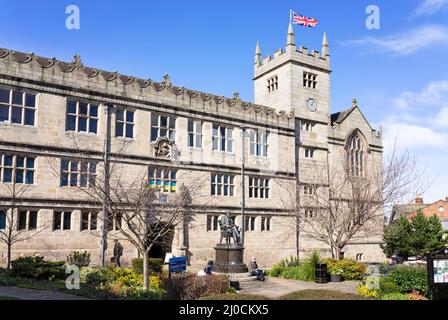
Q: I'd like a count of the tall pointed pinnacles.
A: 3